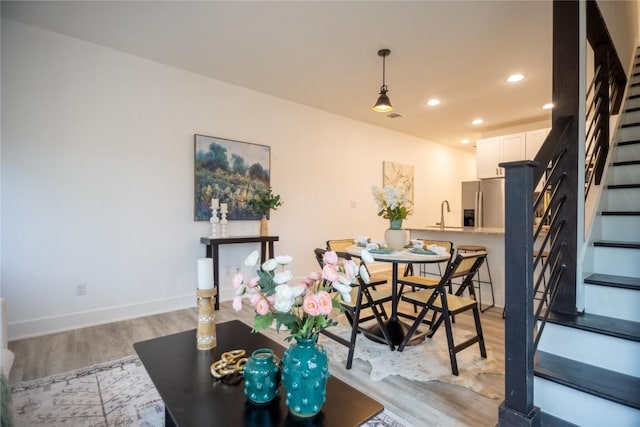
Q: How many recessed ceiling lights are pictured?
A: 5